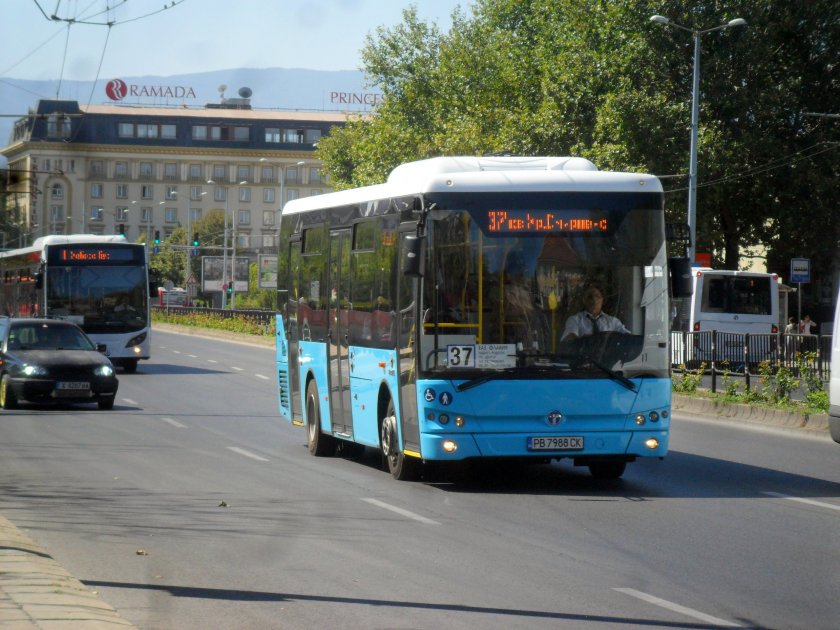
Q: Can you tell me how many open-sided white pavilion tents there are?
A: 0